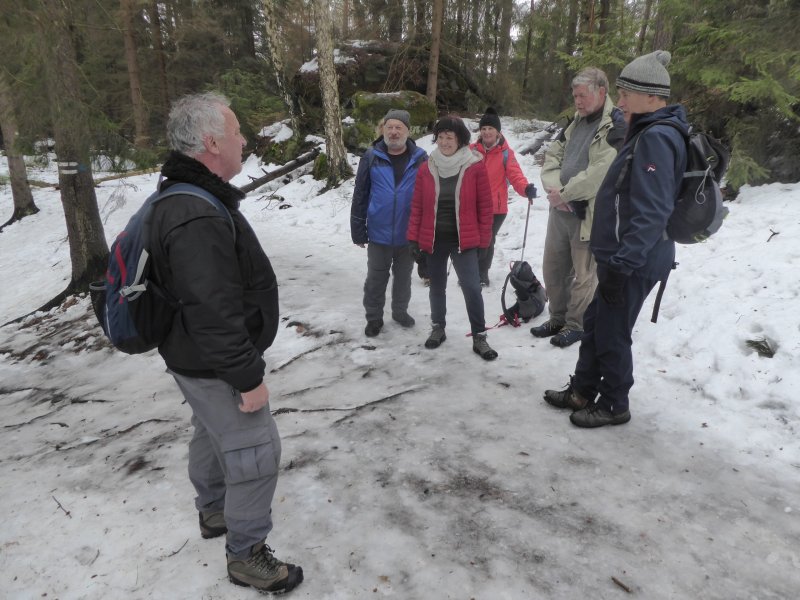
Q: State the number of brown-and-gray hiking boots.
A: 2